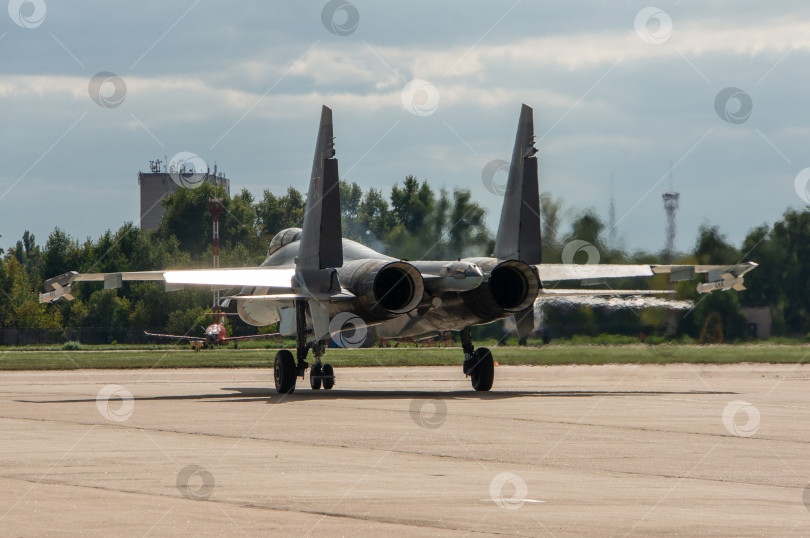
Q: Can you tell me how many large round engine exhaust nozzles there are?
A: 2